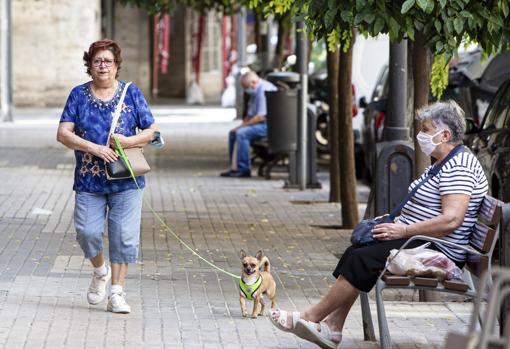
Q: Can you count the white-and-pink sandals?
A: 2